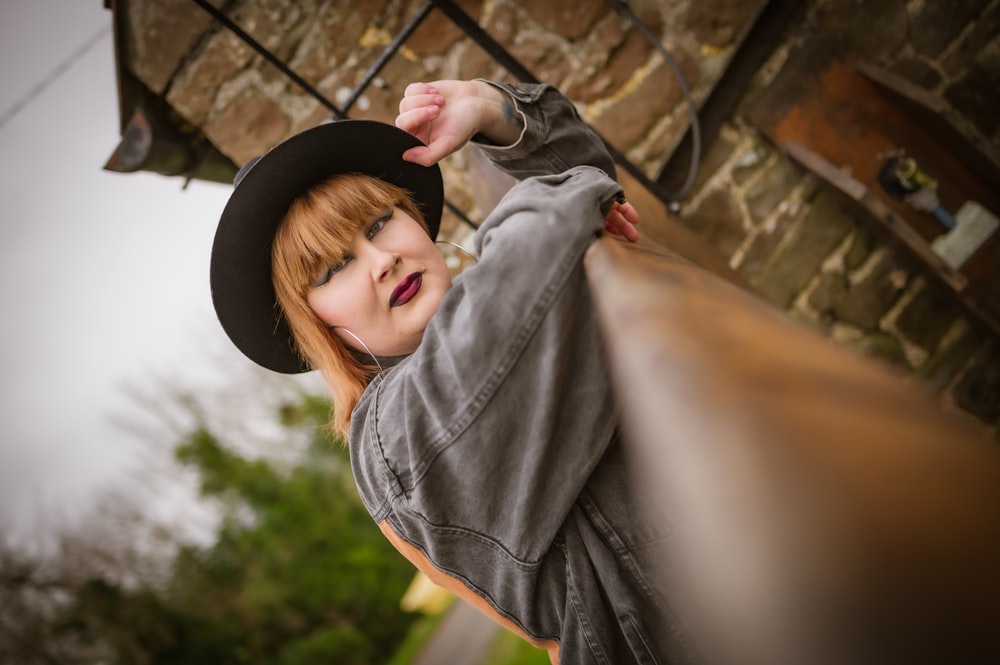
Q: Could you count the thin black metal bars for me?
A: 3